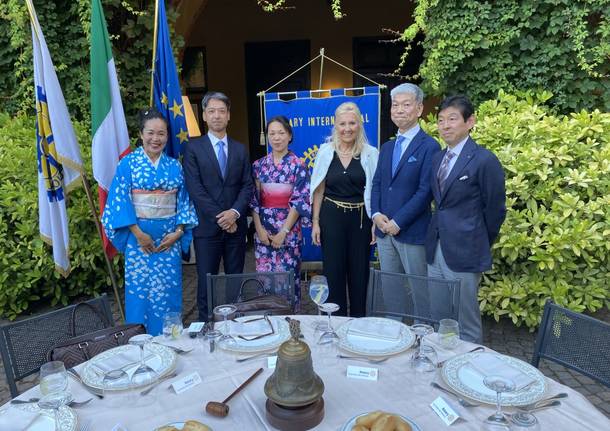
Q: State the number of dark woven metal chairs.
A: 4